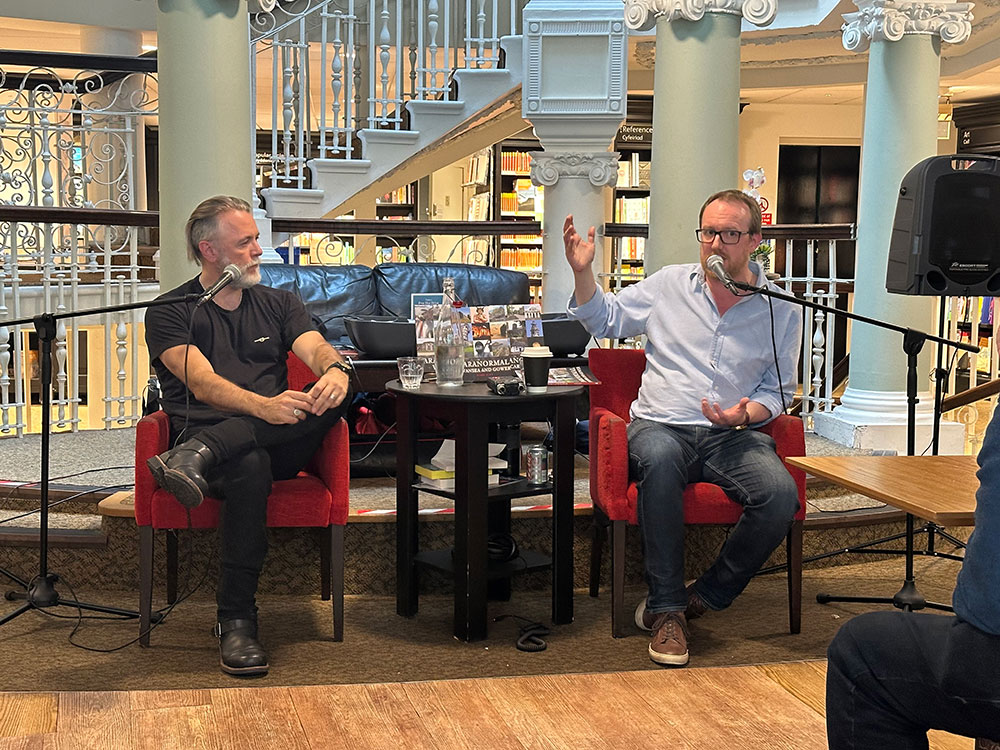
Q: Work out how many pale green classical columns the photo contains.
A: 3